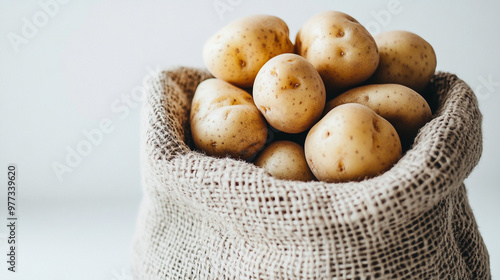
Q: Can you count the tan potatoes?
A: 8